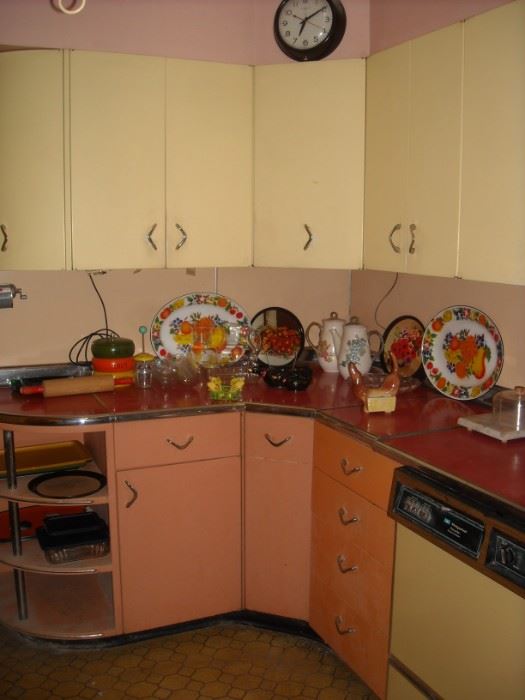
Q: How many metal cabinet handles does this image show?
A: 13